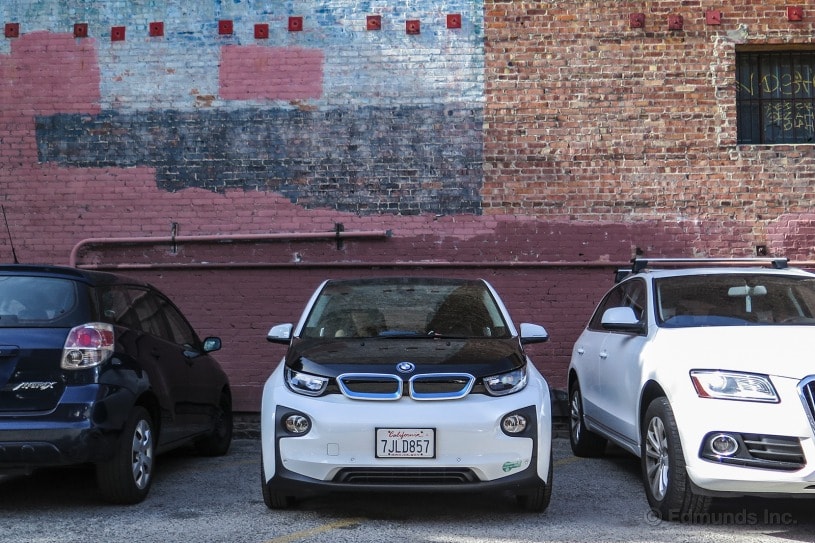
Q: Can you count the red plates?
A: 14